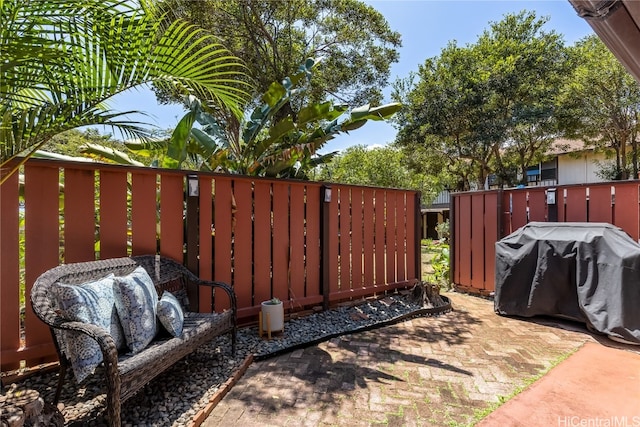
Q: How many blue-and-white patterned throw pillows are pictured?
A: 3